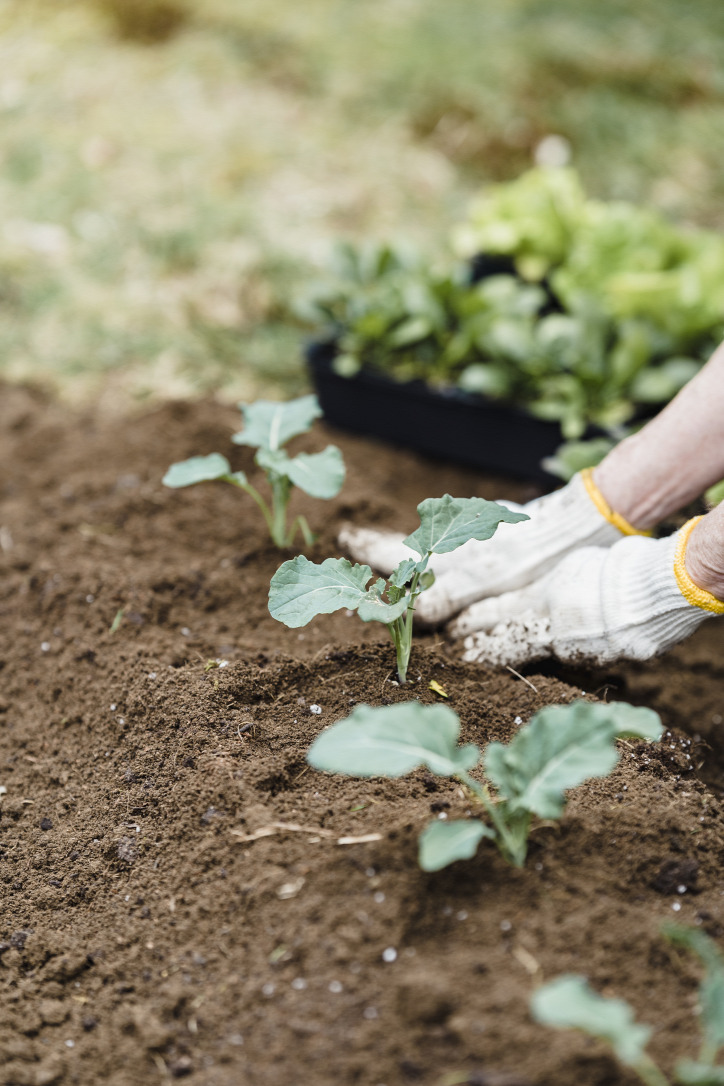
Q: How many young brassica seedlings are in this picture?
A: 4